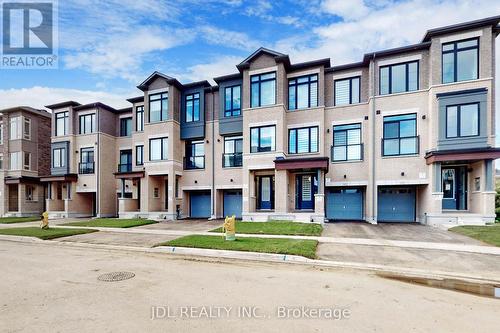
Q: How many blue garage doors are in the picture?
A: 4